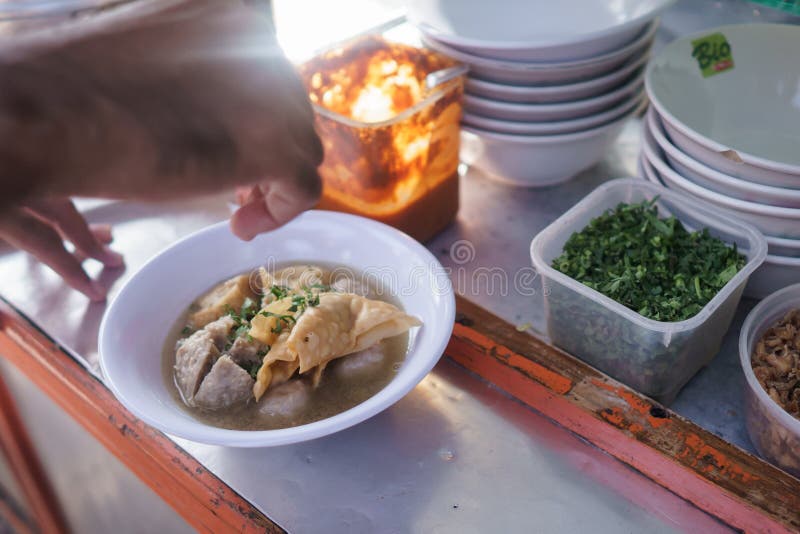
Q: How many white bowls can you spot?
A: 12